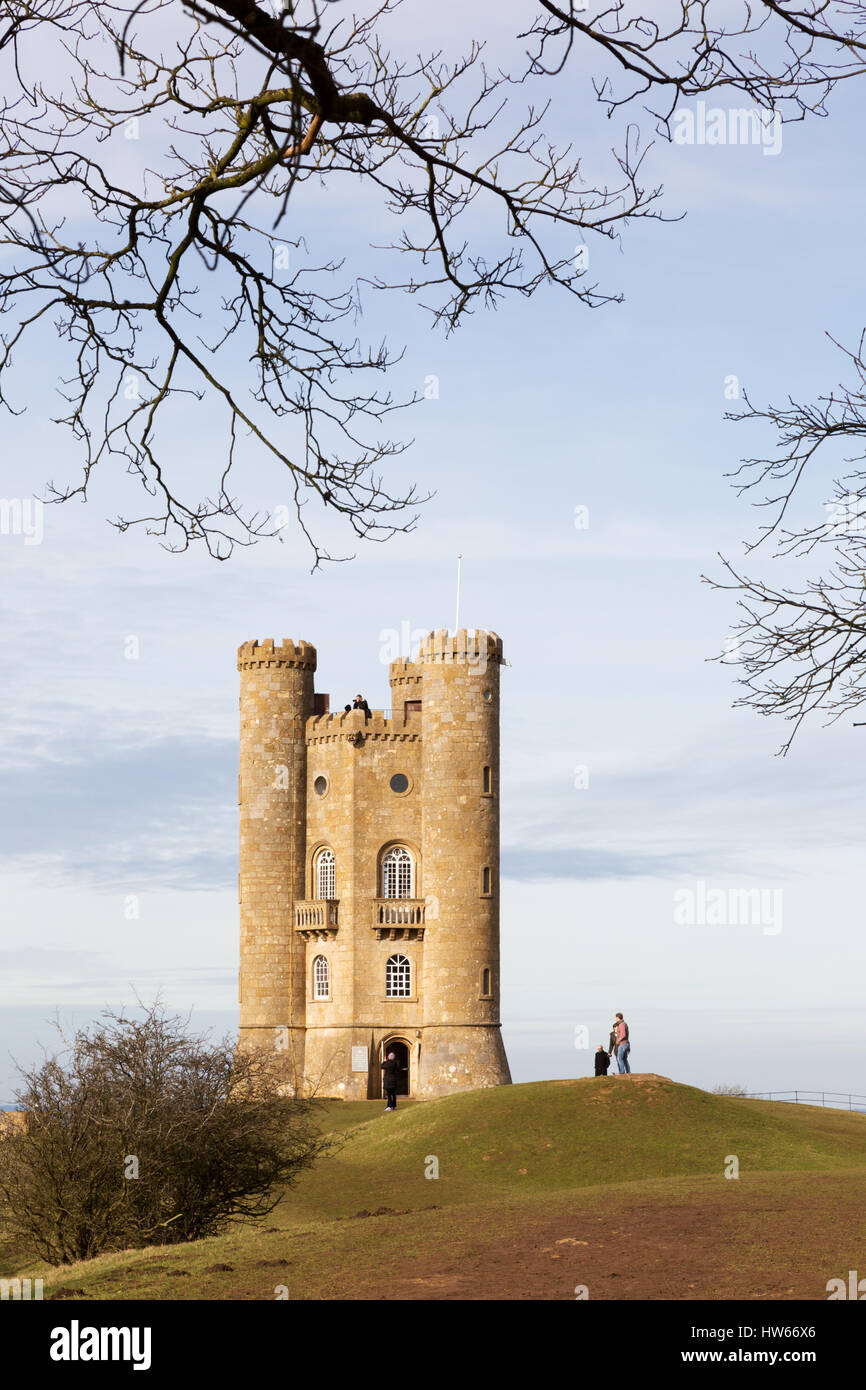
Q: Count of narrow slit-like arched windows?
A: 3